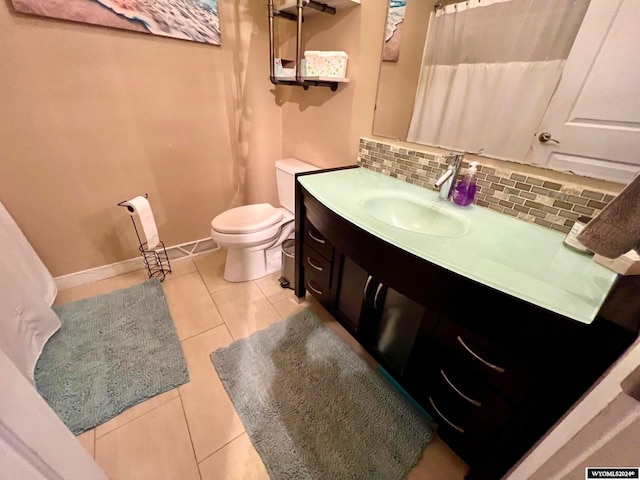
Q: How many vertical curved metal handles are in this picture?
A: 2